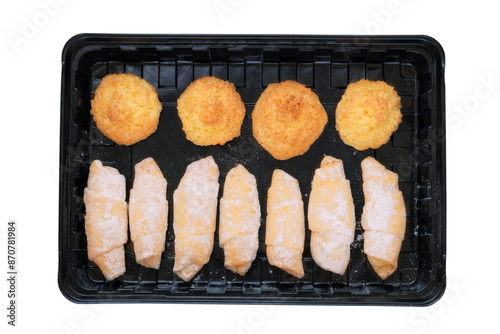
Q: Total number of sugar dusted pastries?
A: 7